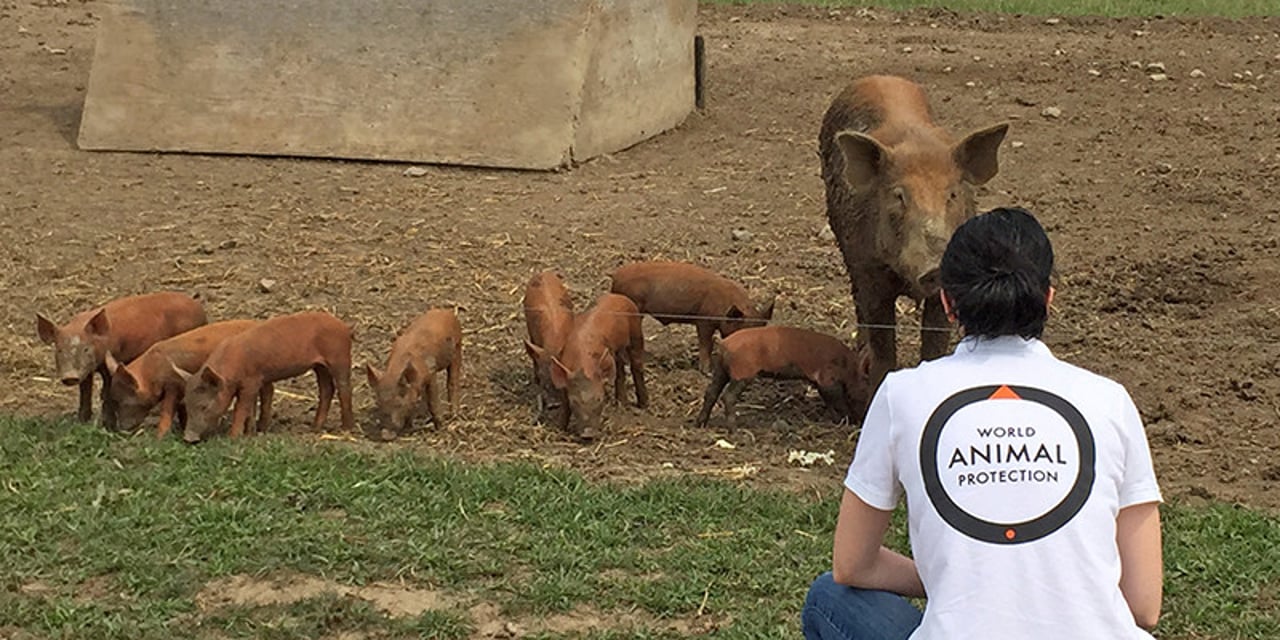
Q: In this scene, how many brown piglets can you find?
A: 8